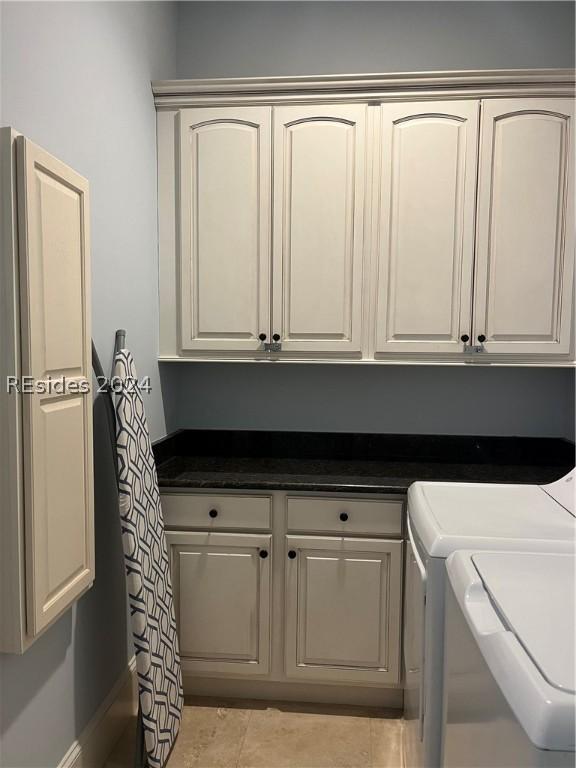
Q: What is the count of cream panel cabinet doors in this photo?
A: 7